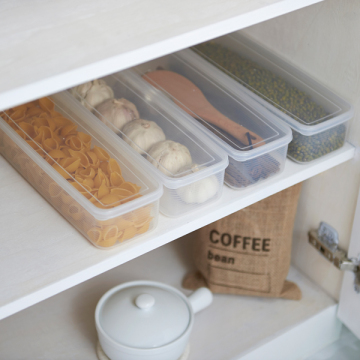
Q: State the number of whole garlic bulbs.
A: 5